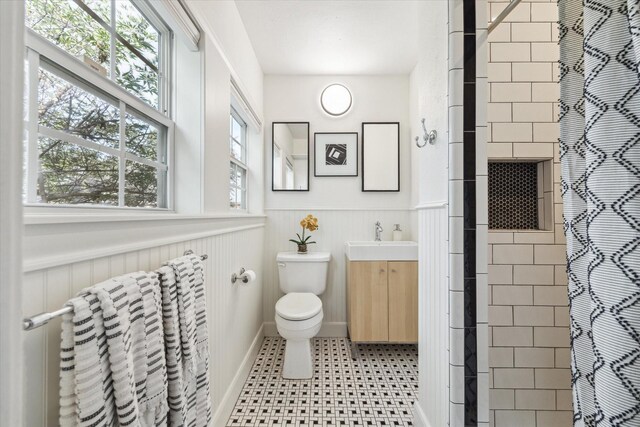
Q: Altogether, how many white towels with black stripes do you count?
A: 2